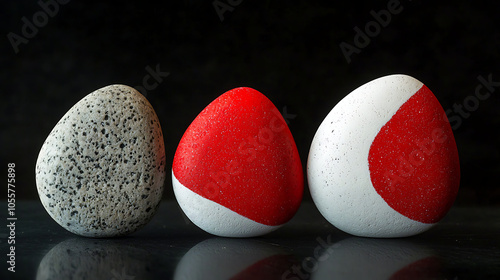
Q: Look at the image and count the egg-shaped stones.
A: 3